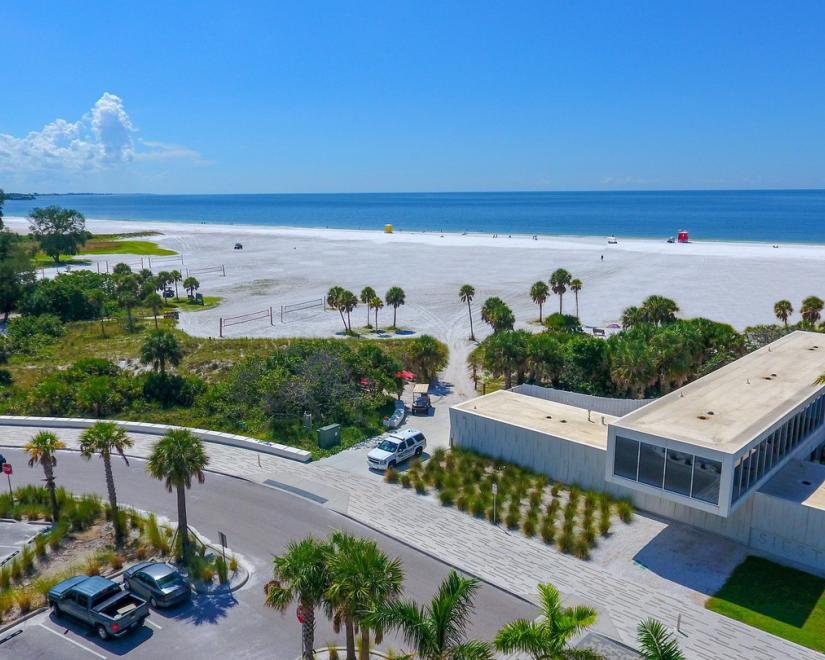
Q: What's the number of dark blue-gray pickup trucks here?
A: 1